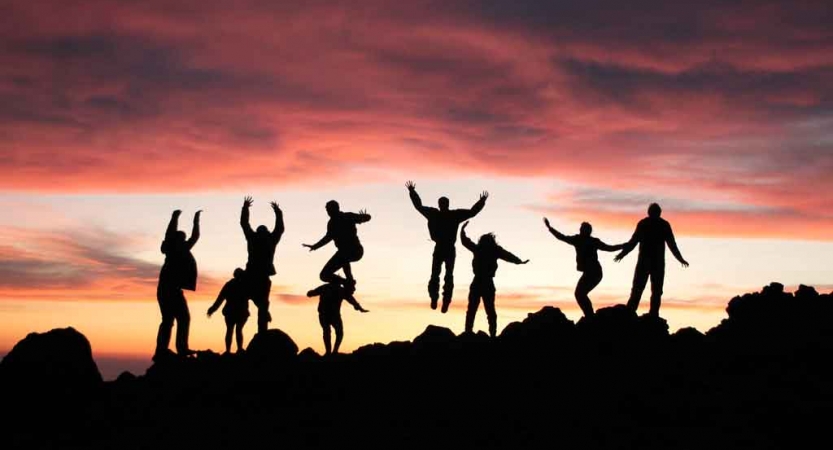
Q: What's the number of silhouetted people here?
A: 9